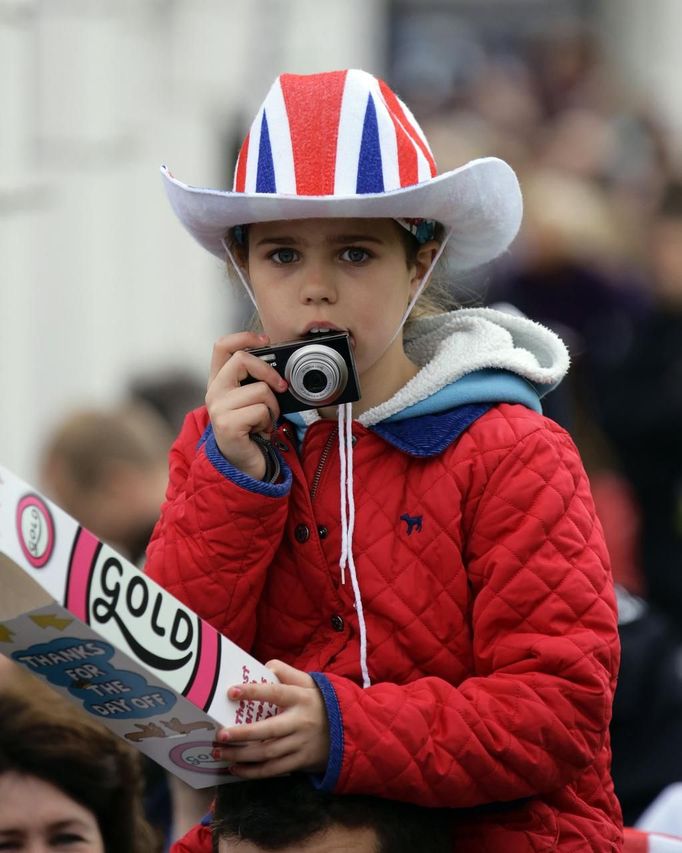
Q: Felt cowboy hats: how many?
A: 1